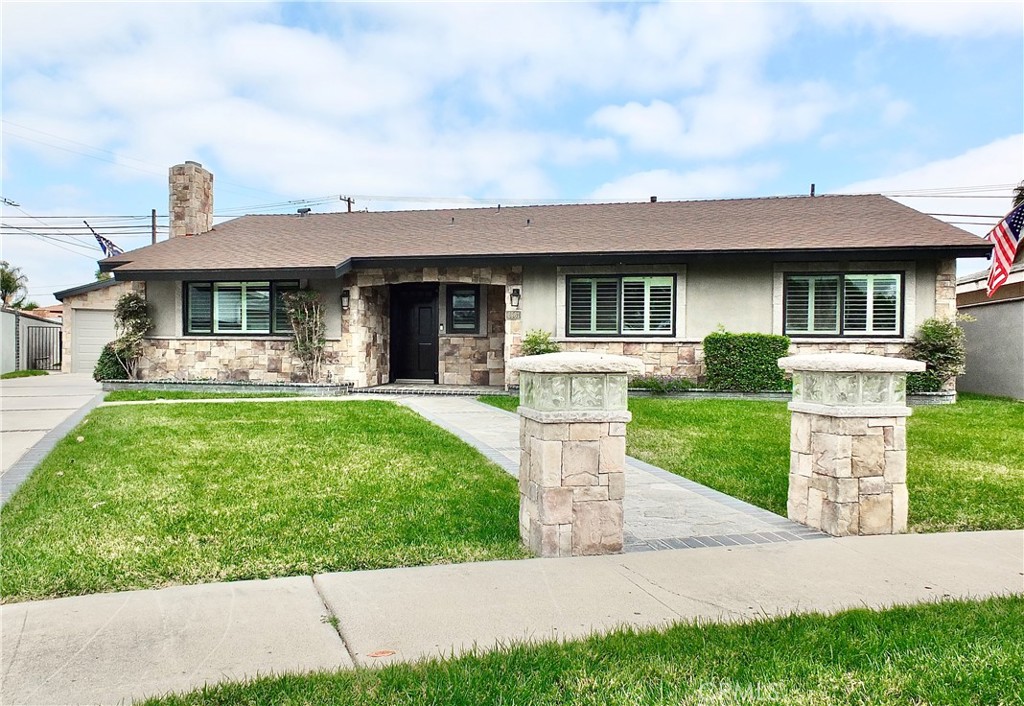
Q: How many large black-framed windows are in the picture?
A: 3